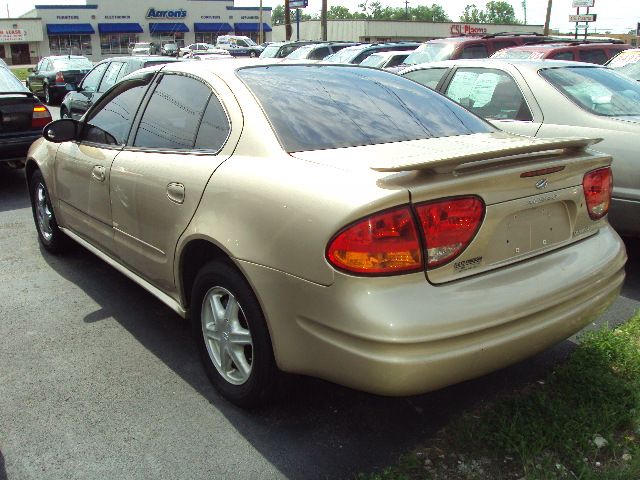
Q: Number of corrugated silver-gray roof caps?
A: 0